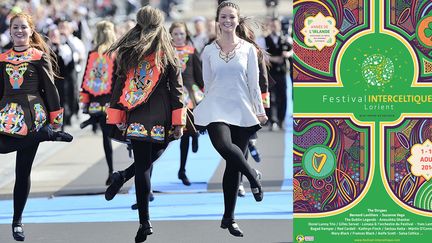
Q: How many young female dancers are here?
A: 6